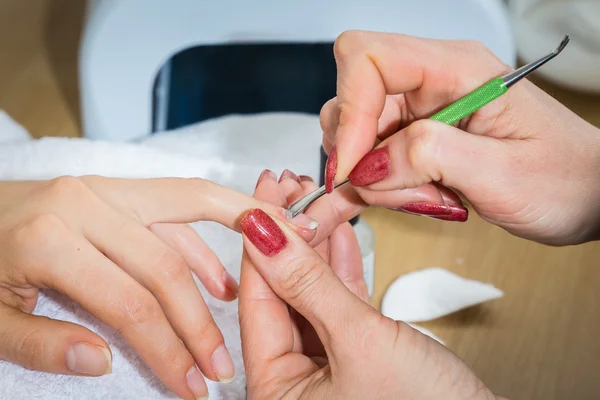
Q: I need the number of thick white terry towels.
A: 1